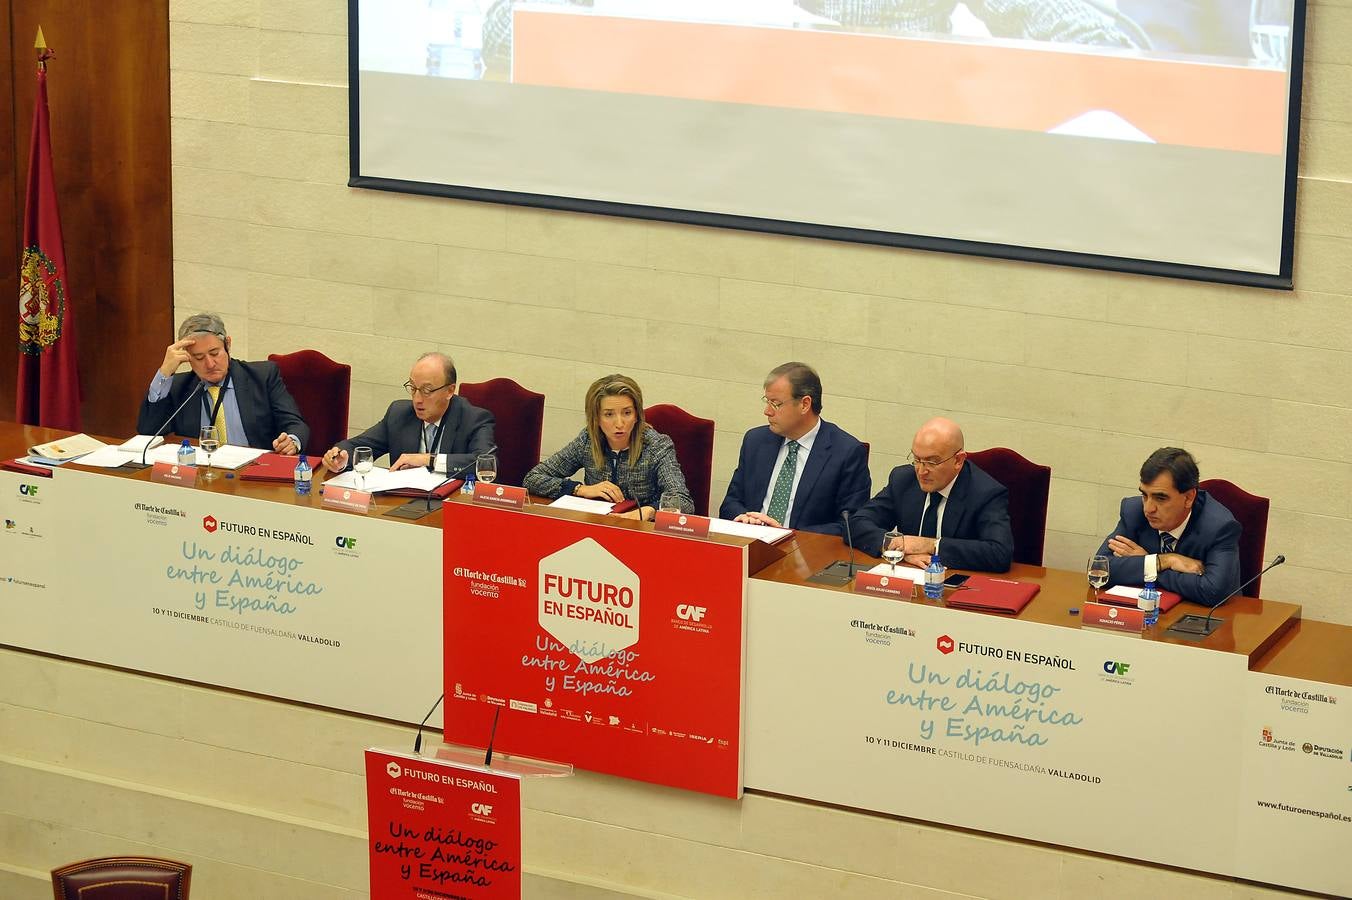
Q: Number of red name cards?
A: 6